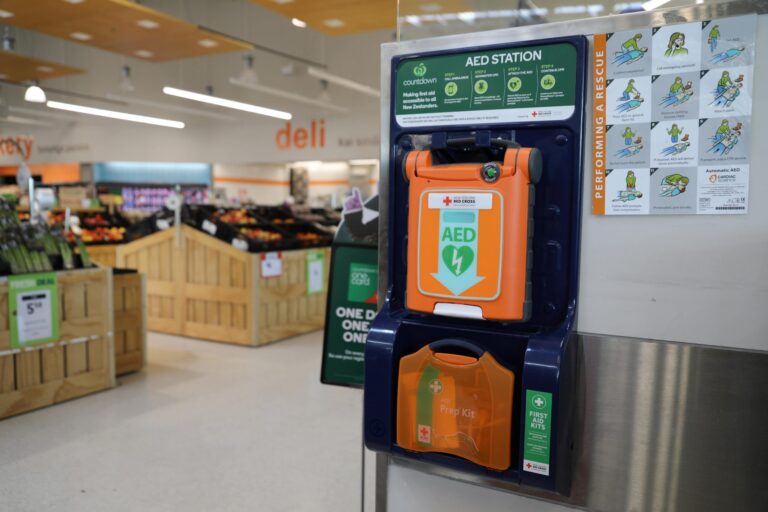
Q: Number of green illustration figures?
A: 11